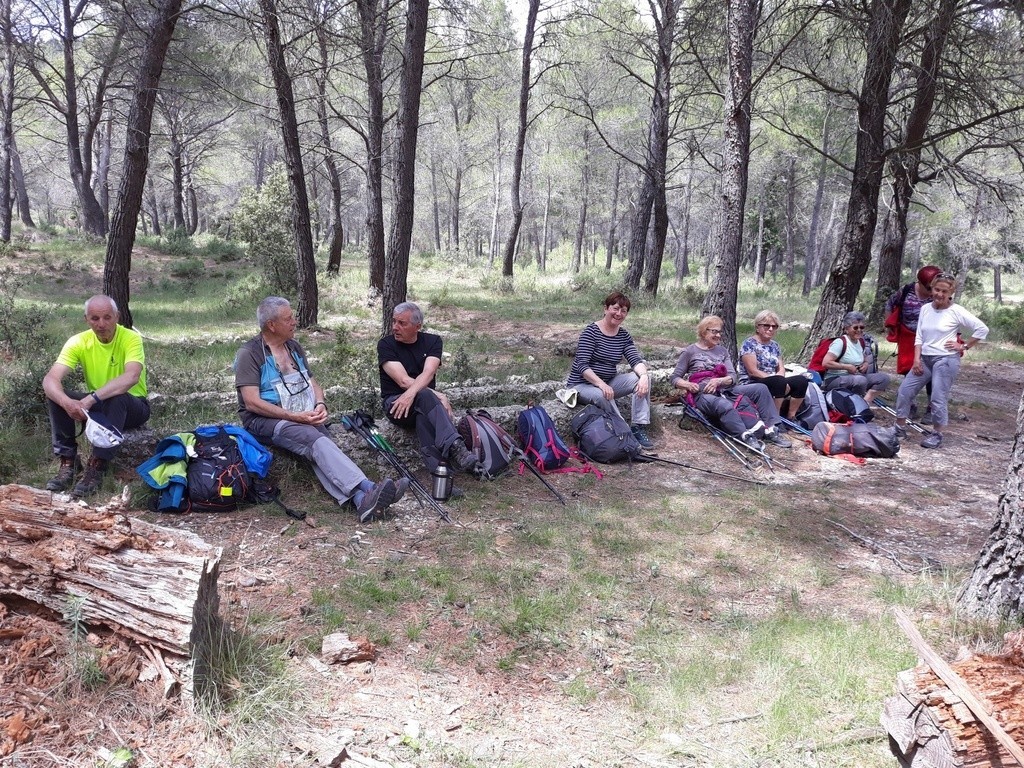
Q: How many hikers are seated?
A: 7